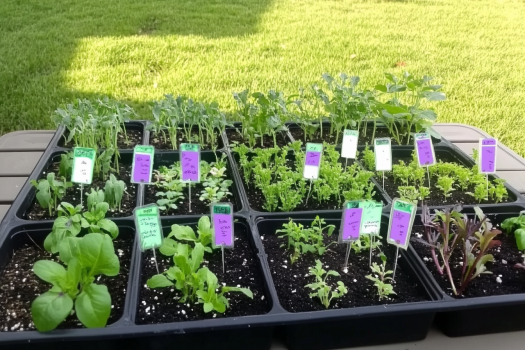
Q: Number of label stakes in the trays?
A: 13